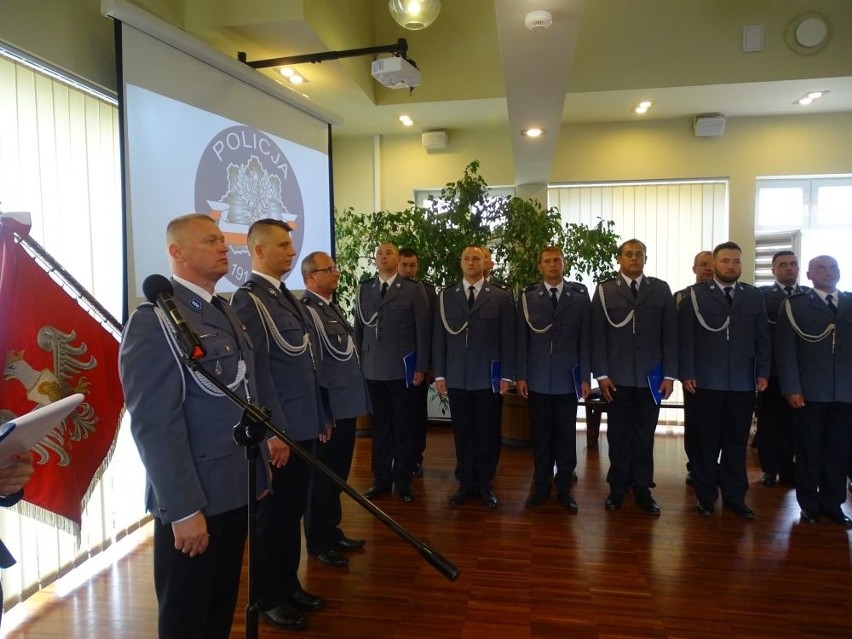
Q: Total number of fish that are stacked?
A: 0